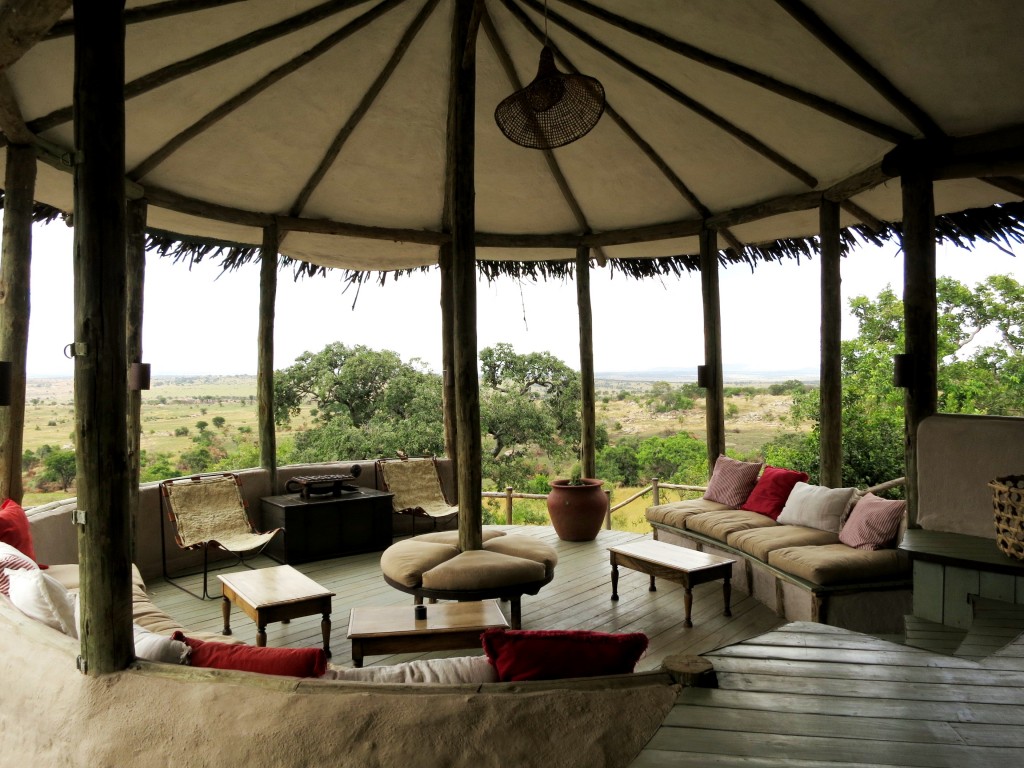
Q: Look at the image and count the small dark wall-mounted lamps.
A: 4